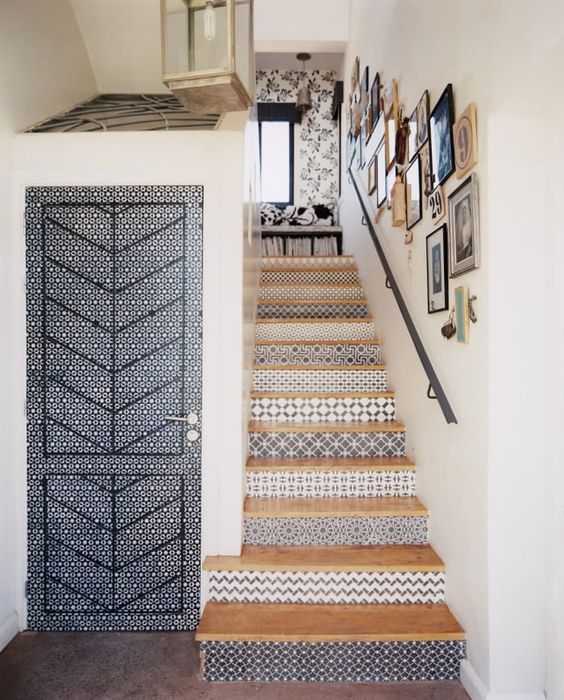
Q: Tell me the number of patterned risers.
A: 13